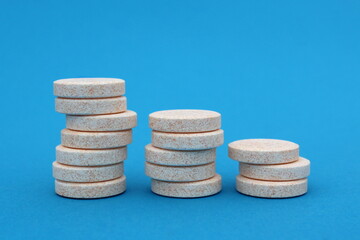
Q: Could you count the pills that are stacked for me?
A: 15